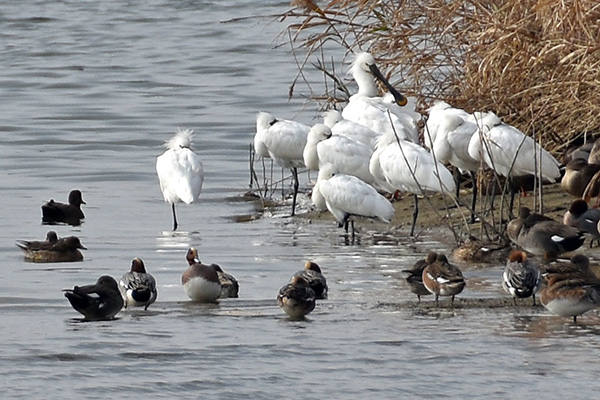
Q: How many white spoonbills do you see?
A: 10